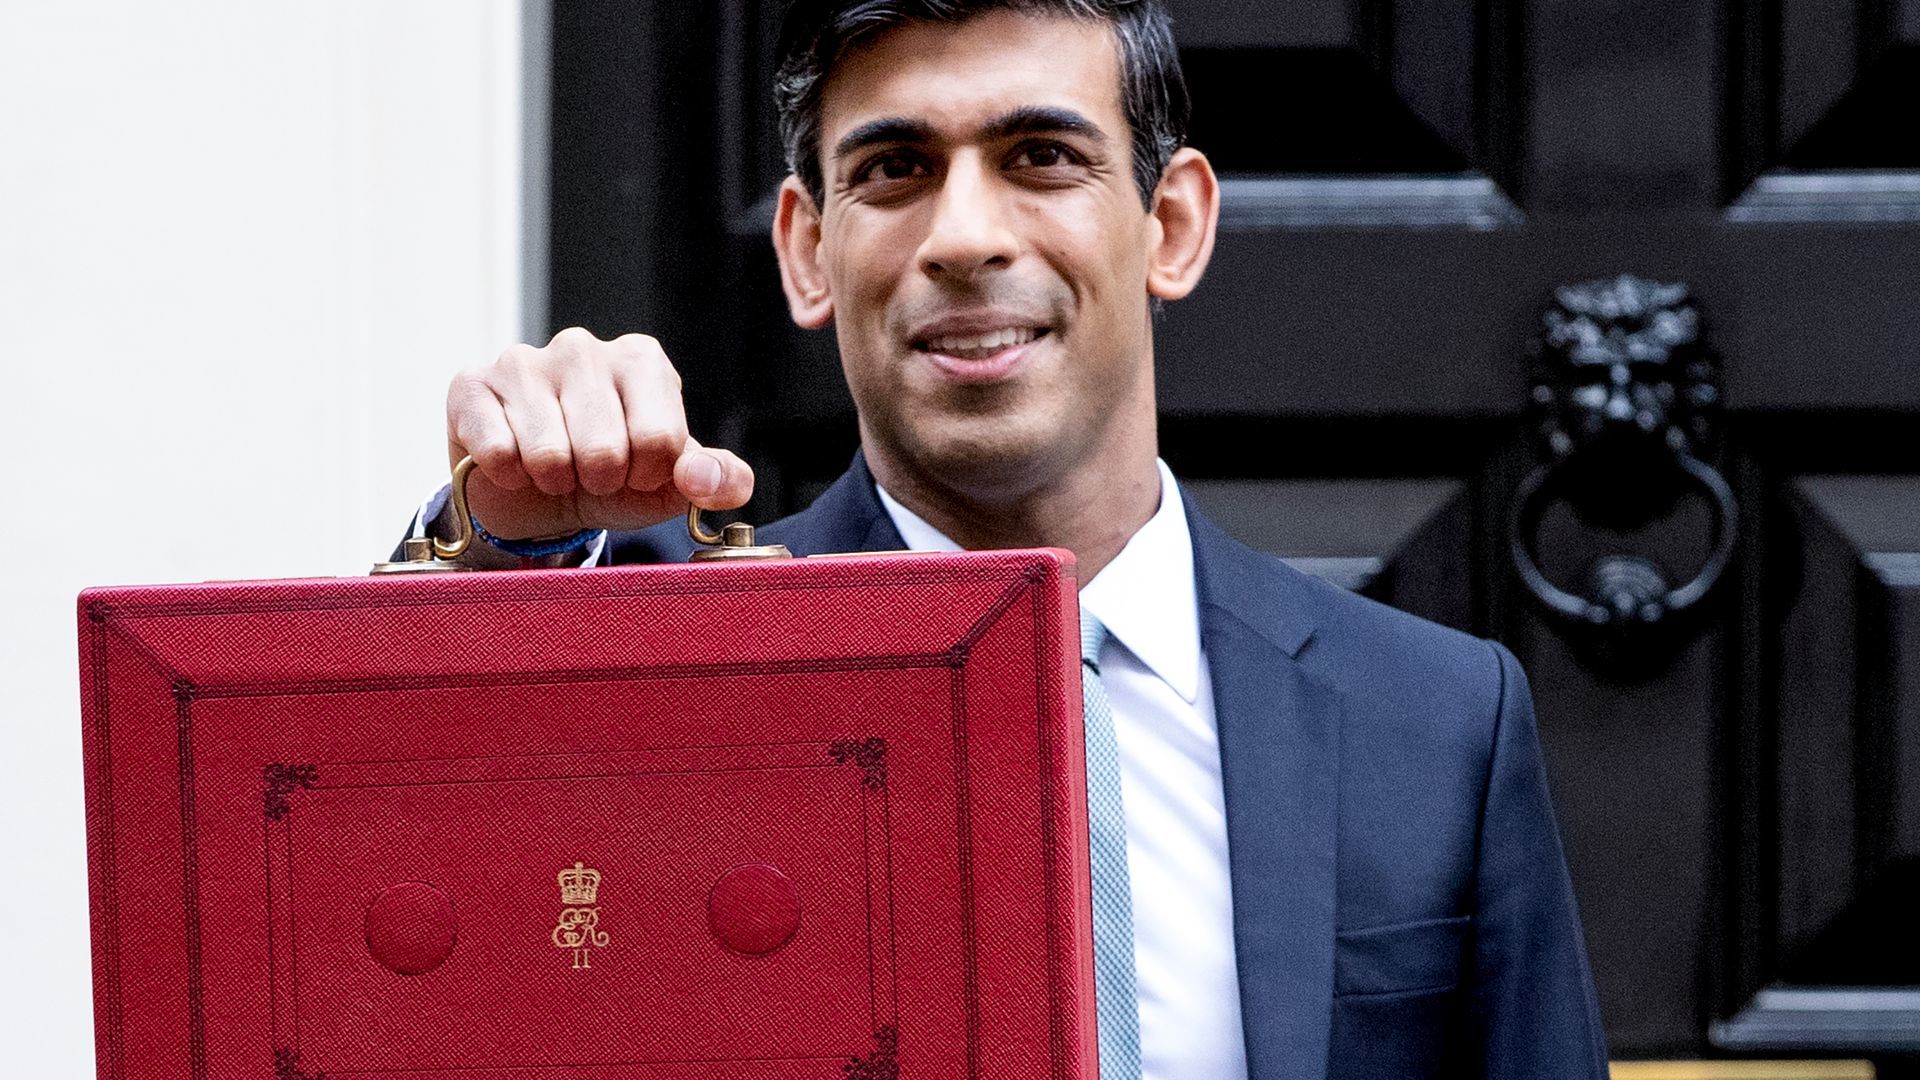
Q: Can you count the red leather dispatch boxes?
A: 1